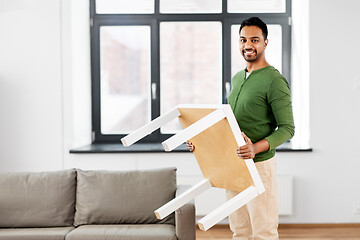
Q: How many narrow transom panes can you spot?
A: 3